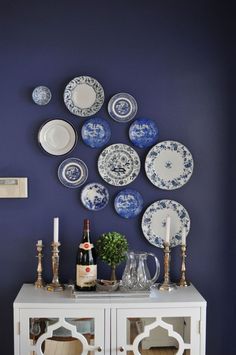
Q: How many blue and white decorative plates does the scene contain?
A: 12